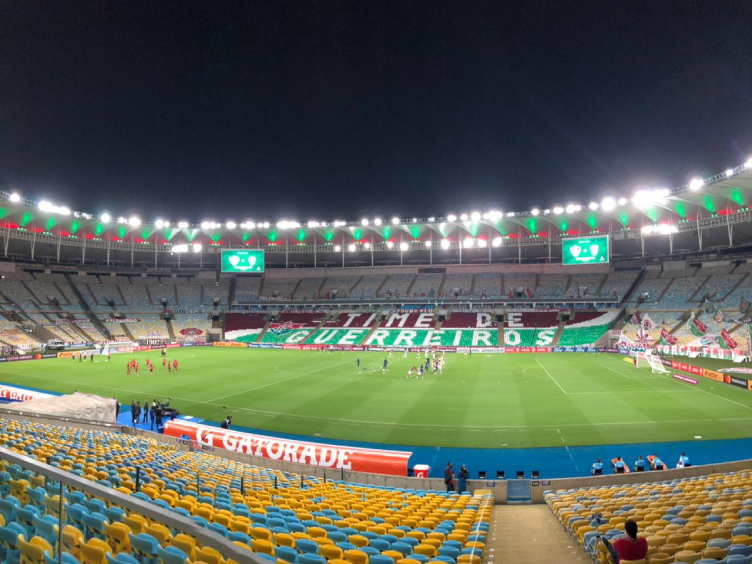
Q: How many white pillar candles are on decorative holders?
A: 0